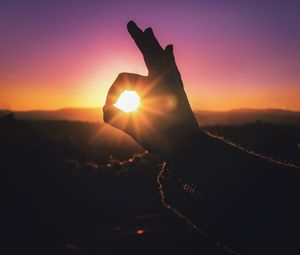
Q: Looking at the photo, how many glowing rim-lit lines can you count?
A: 2